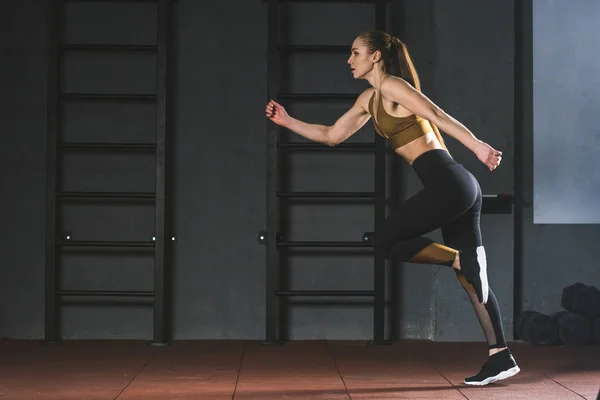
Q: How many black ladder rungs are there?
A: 12